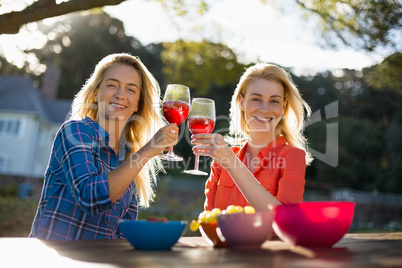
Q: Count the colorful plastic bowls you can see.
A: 4